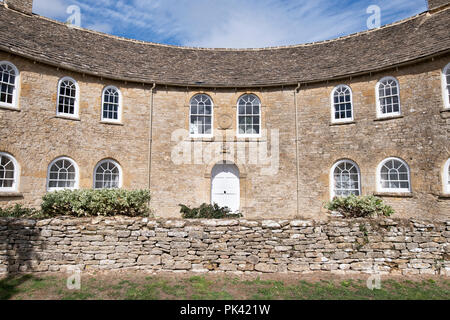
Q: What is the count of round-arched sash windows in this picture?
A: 14